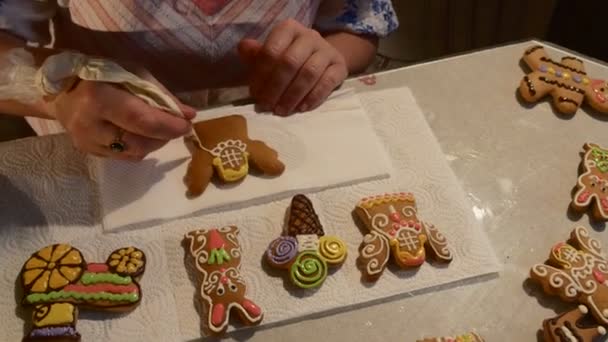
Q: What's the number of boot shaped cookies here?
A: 0